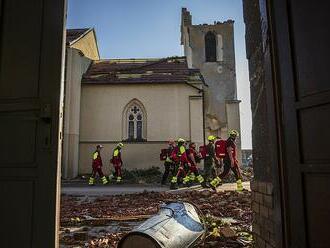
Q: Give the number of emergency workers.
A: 7